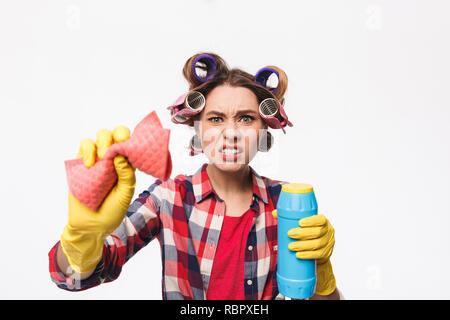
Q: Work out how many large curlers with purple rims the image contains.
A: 2